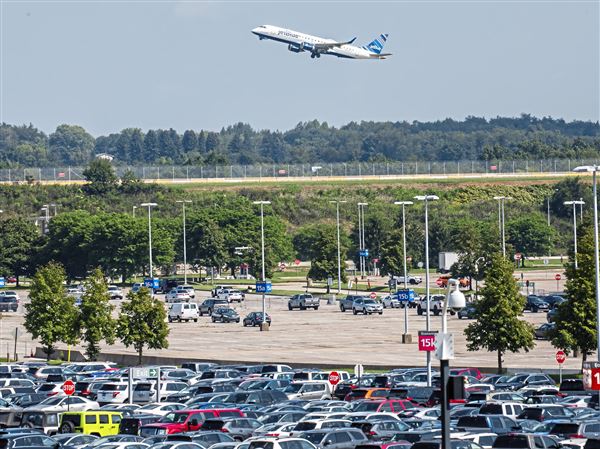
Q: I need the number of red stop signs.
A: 3